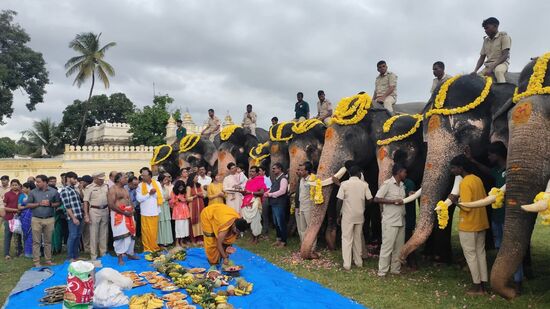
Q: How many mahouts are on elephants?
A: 9